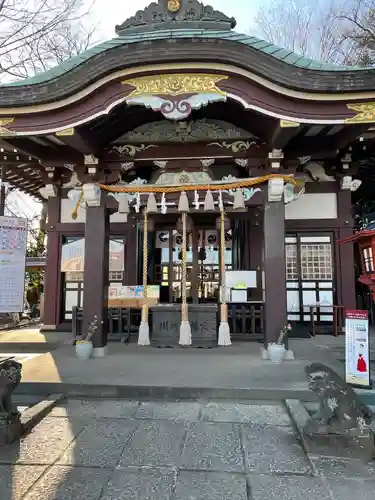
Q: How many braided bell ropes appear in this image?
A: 3